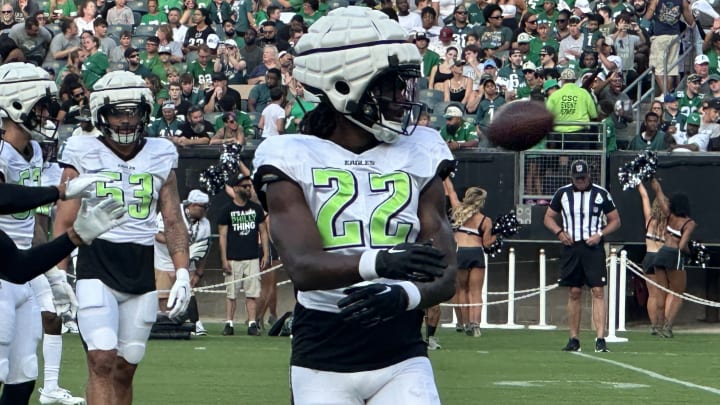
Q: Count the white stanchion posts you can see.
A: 6